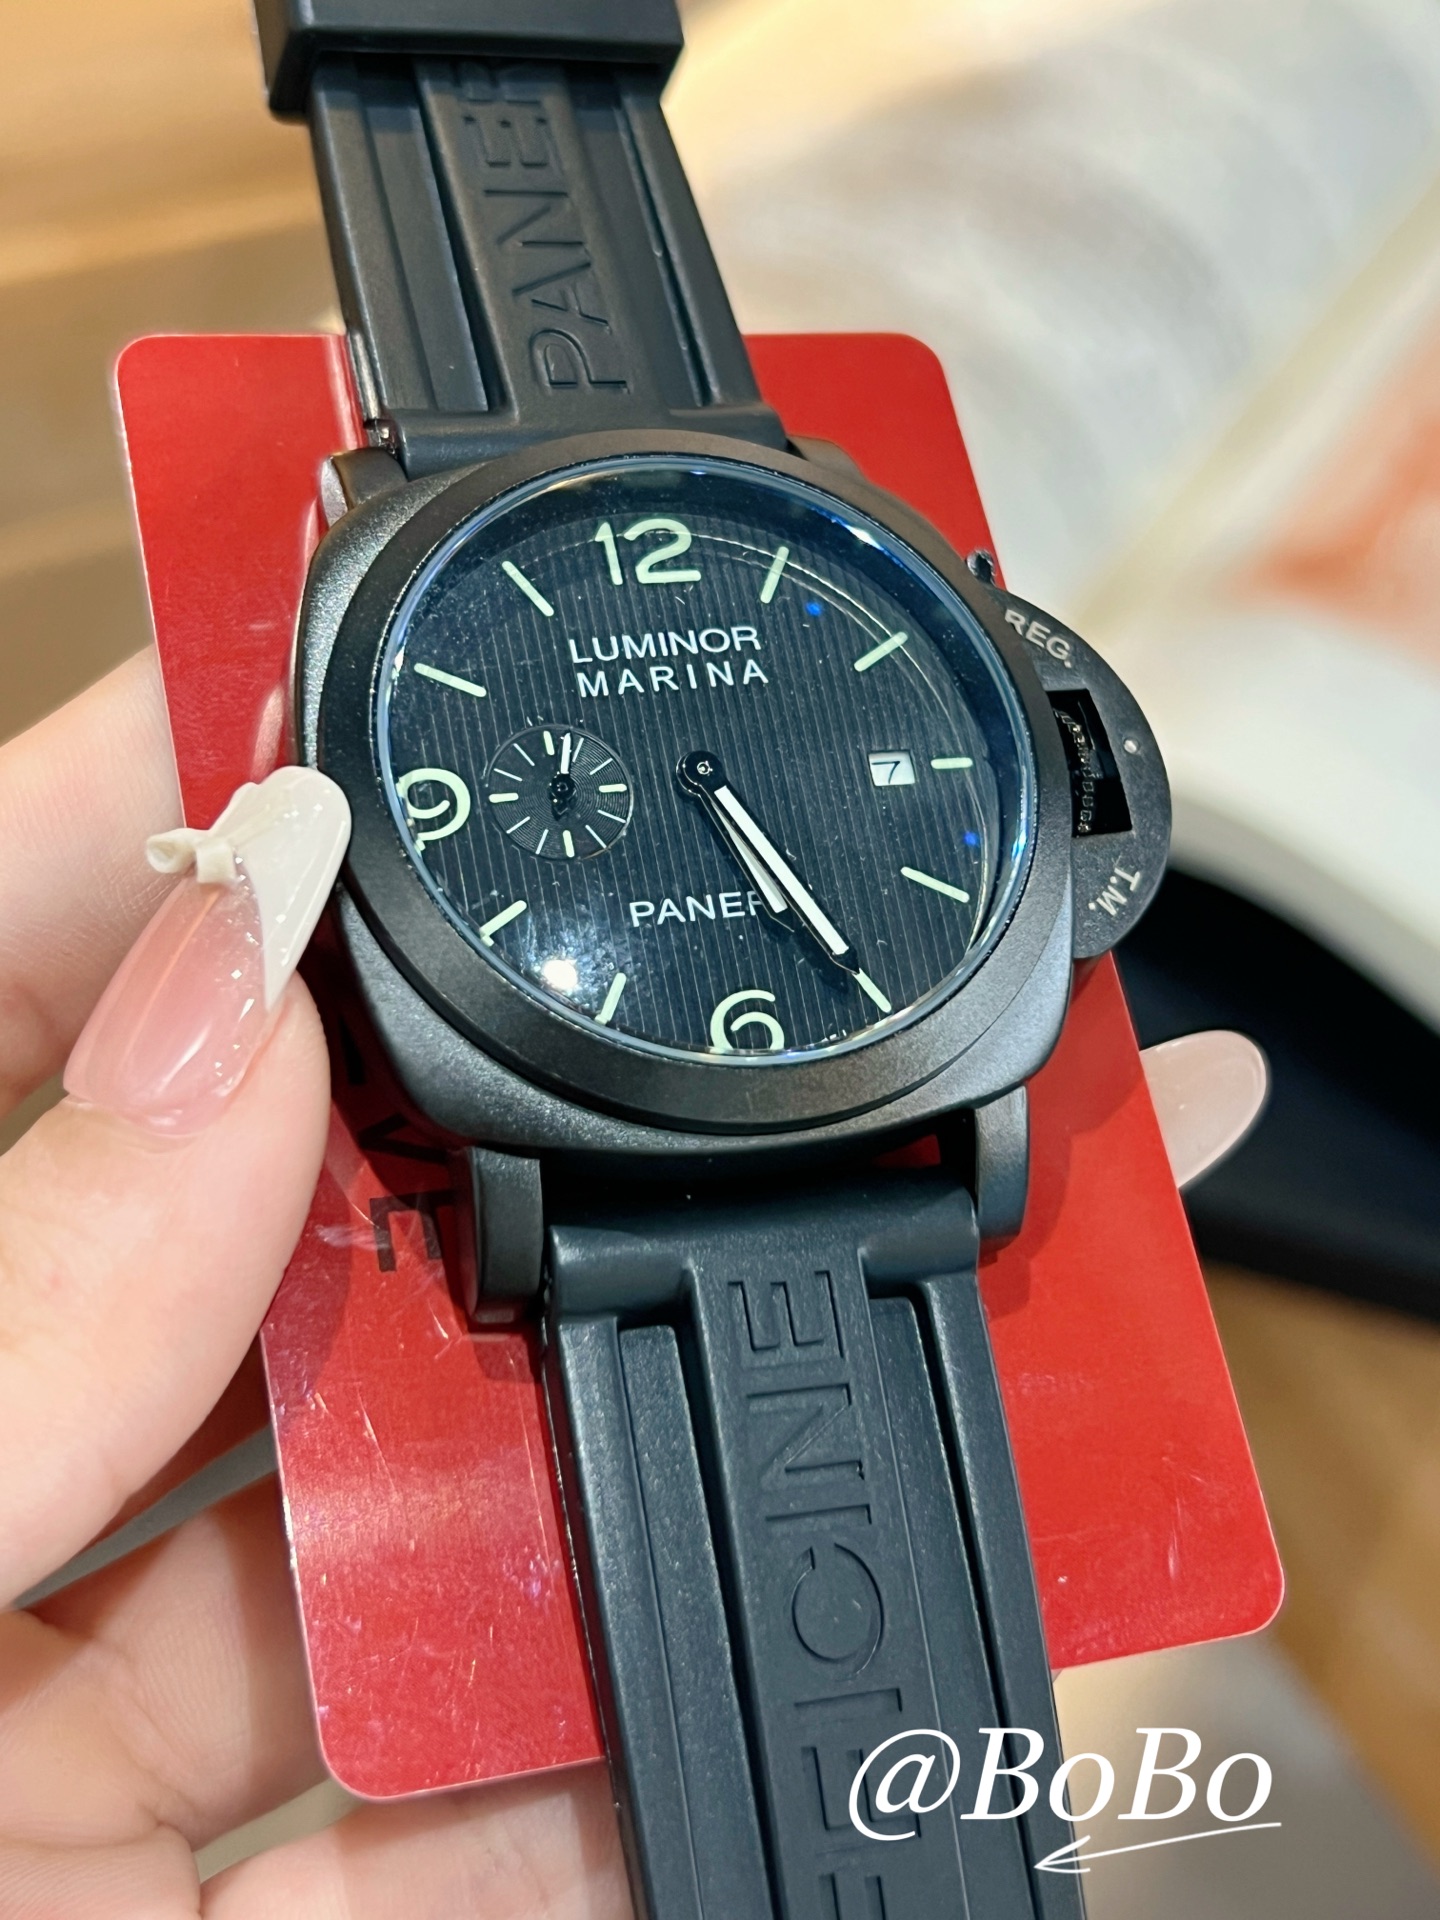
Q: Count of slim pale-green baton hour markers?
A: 9